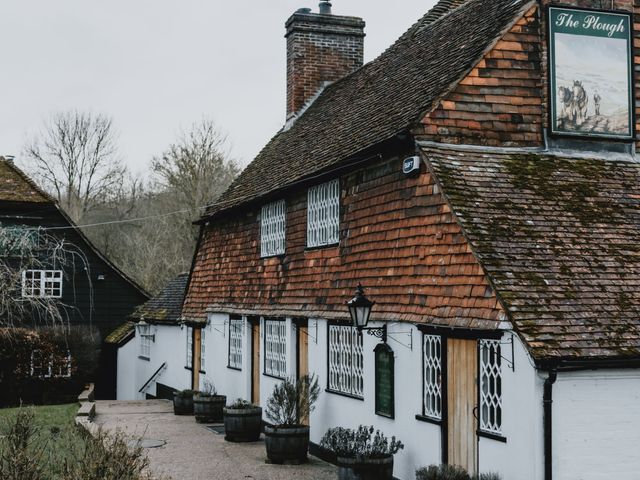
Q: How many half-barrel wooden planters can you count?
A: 5